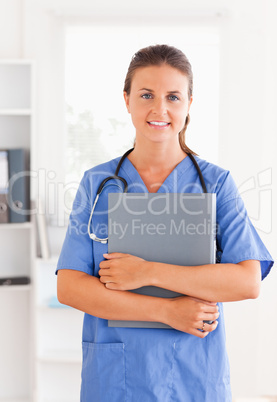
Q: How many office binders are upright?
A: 2